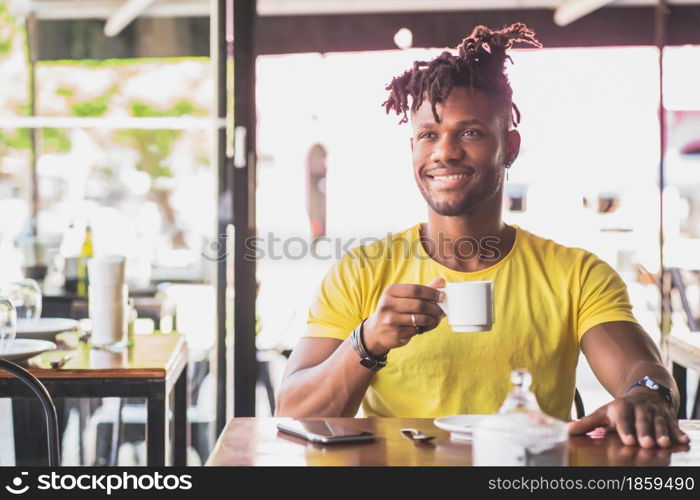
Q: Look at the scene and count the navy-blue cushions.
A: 0